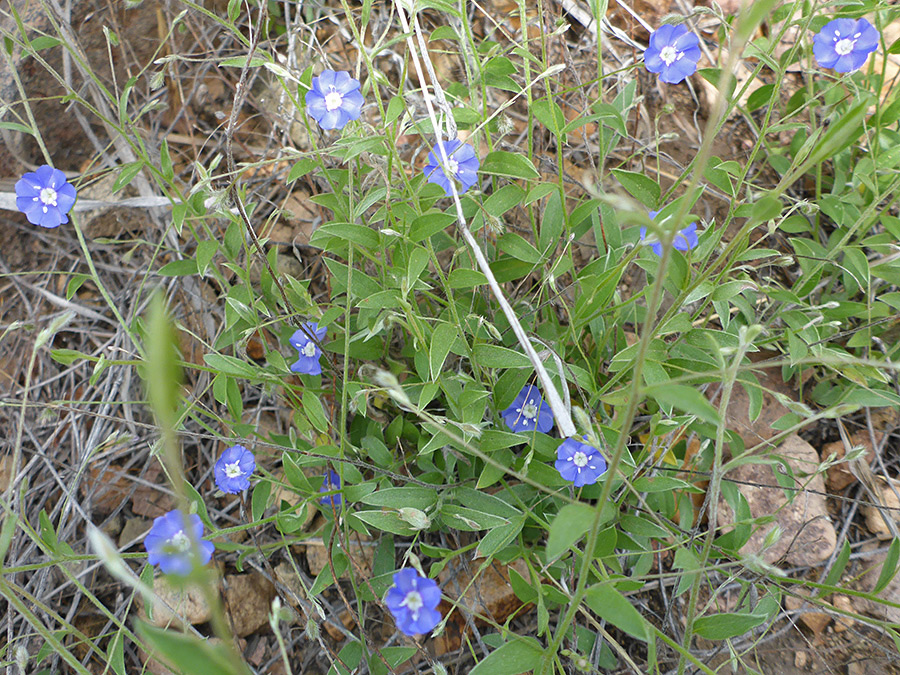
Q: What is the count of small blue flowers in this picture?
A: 13